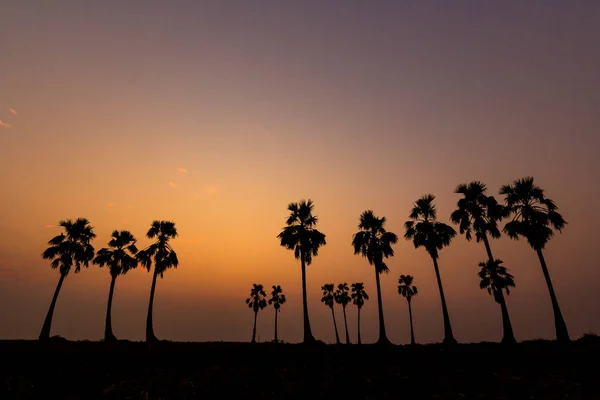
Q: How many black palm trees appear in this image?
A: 15